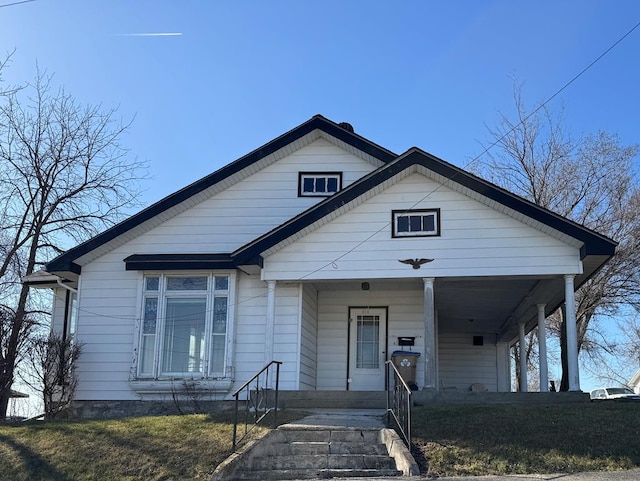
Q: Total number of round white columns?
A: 5